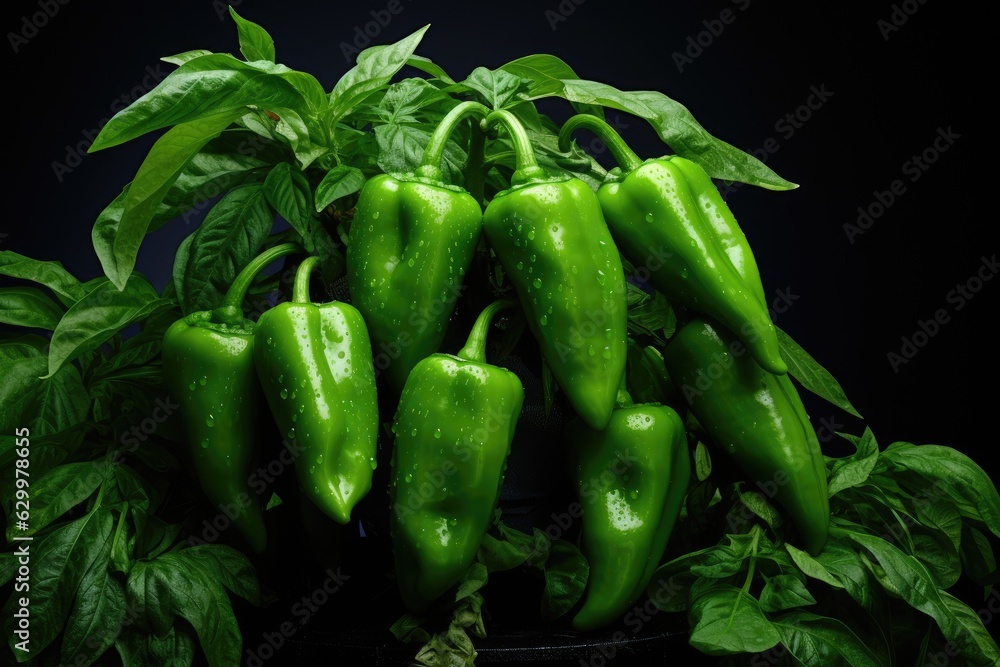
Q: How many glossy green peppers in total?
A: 8